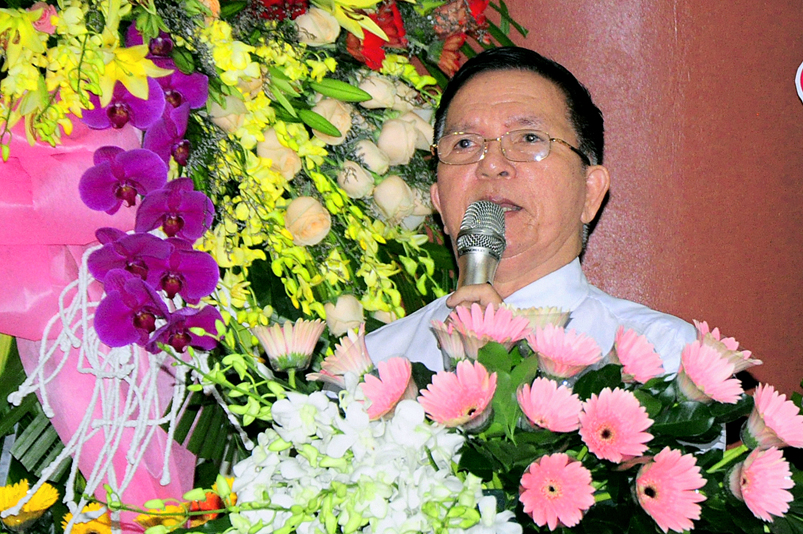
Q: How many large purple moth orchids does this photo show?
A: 10